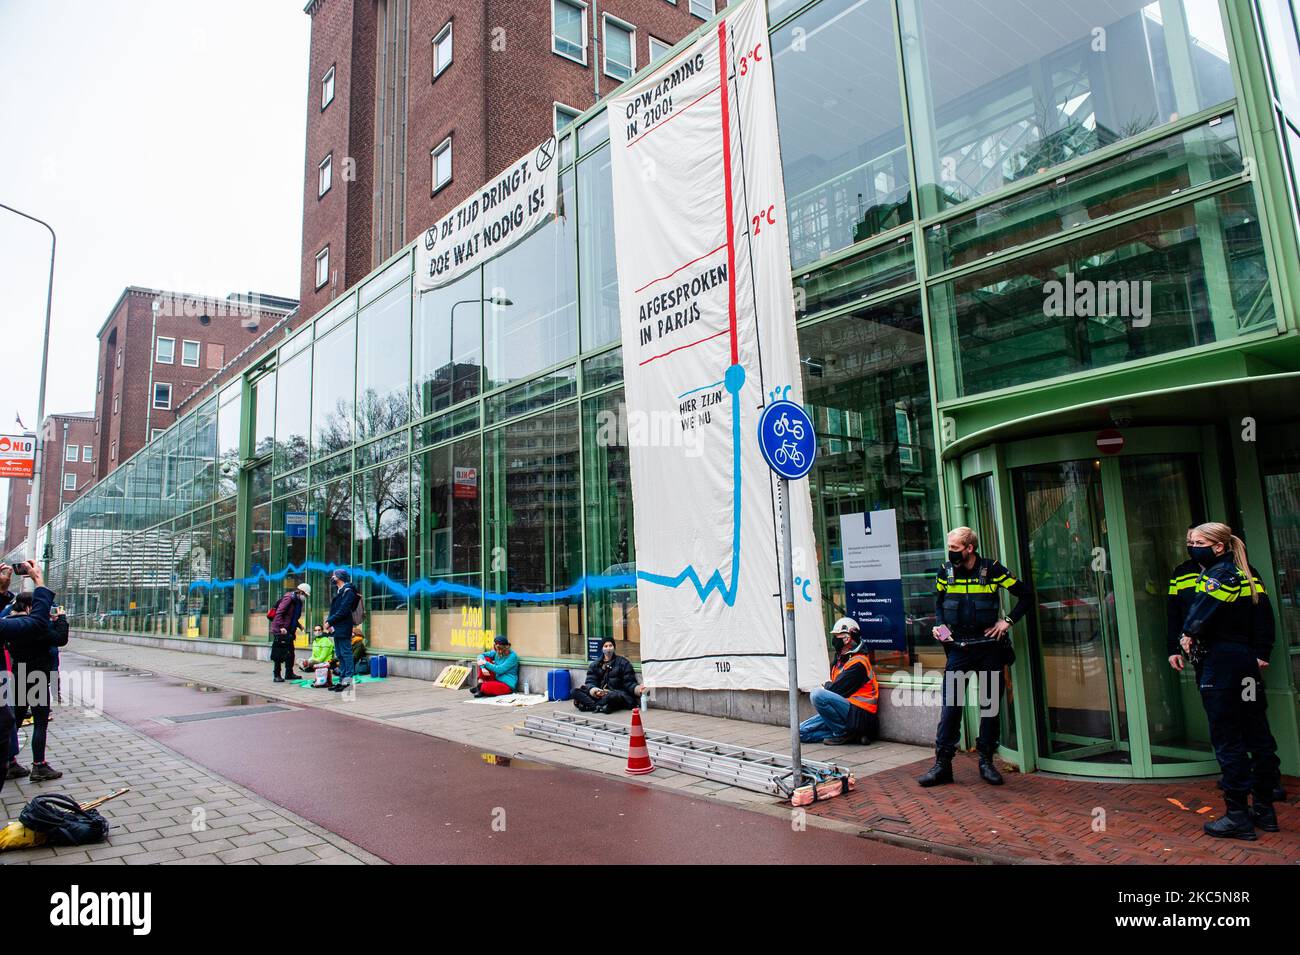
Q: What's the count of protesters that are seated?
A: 5